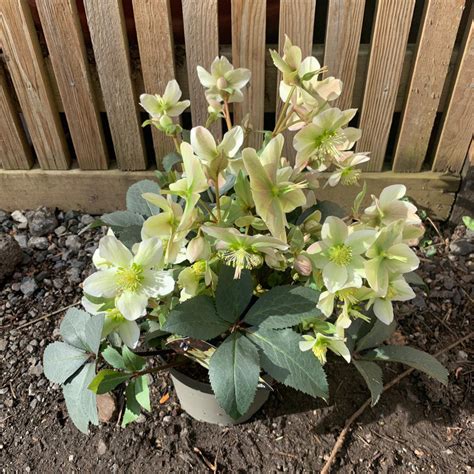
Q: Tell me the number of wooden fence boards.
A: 12